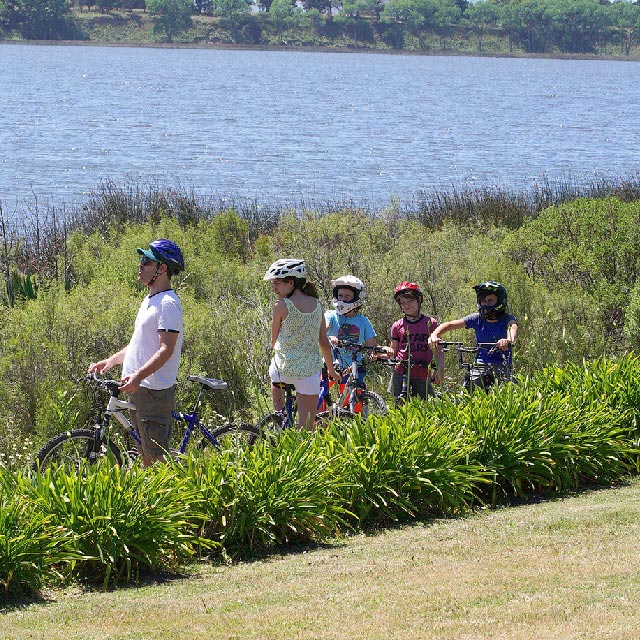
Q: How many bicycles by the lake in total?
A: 5